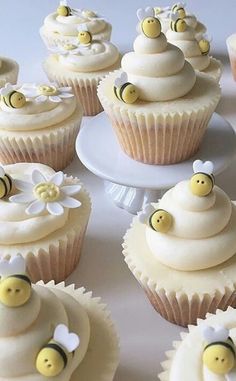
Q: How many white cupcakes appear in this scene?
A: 12